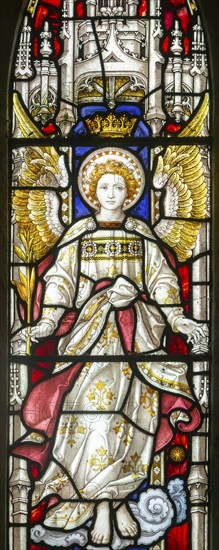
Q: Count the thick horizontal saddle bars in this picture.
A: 2